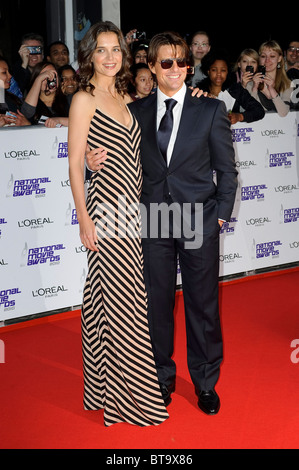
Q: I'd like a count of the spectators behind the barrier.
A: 12